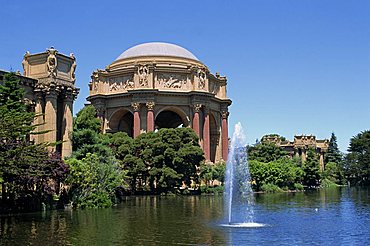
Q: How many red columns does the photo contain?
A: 5